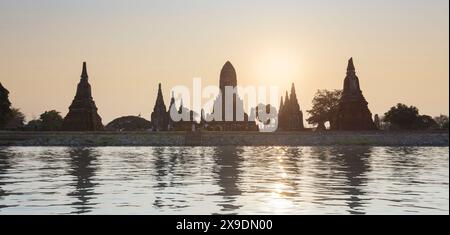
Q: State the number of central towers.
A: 1